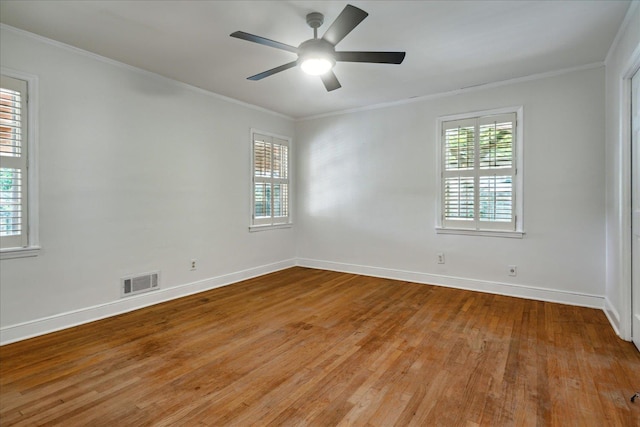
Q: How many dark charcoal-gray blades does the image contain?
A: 5